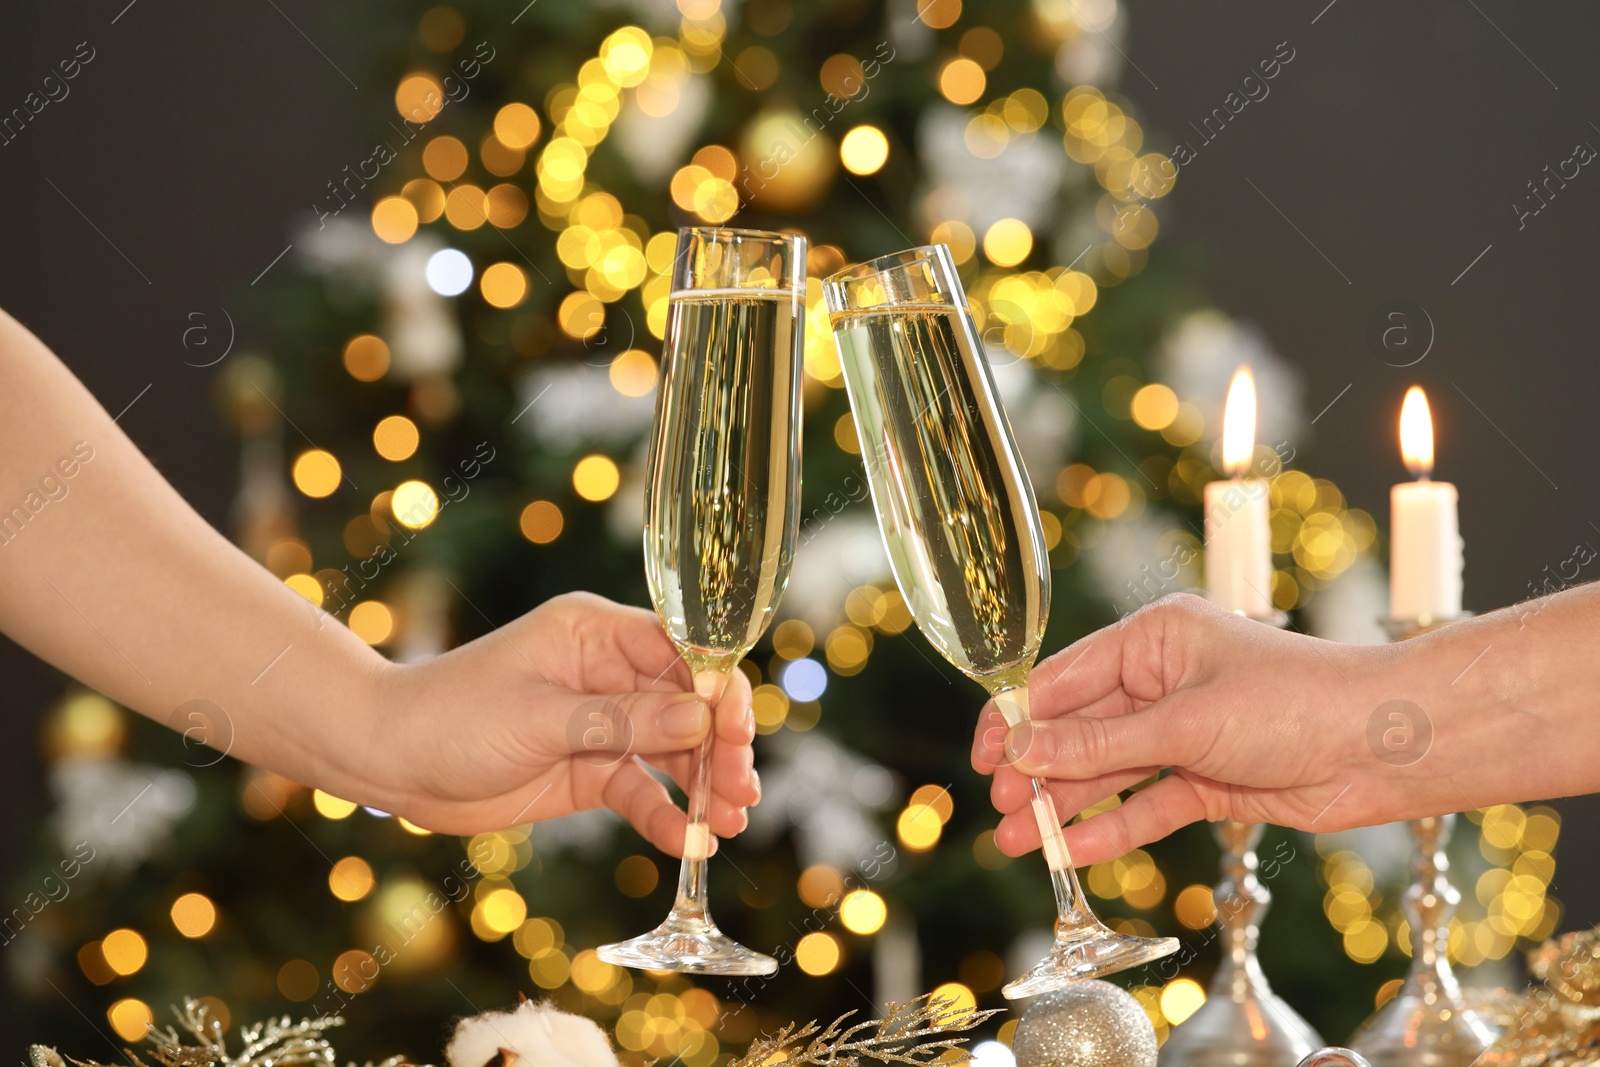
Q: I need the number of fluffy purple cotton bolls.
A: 0